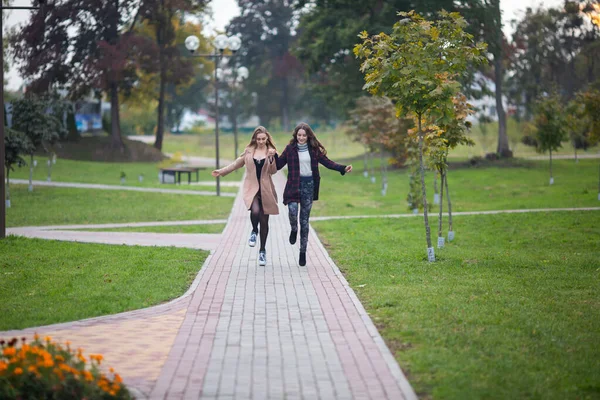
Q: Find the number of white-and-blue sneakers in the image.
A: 2